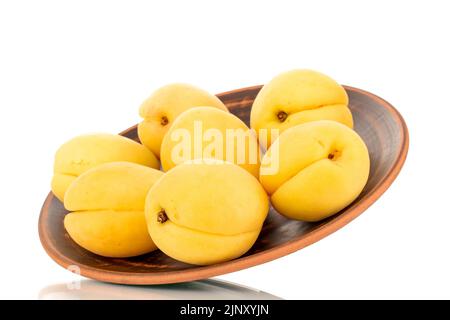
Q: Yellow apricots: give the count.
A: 7